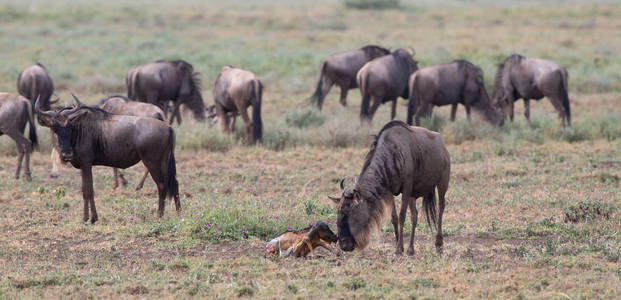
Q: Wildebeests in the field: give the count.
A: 12